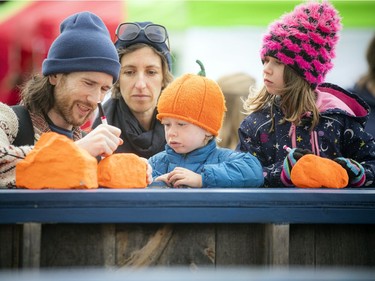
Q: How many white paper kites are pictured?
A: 0